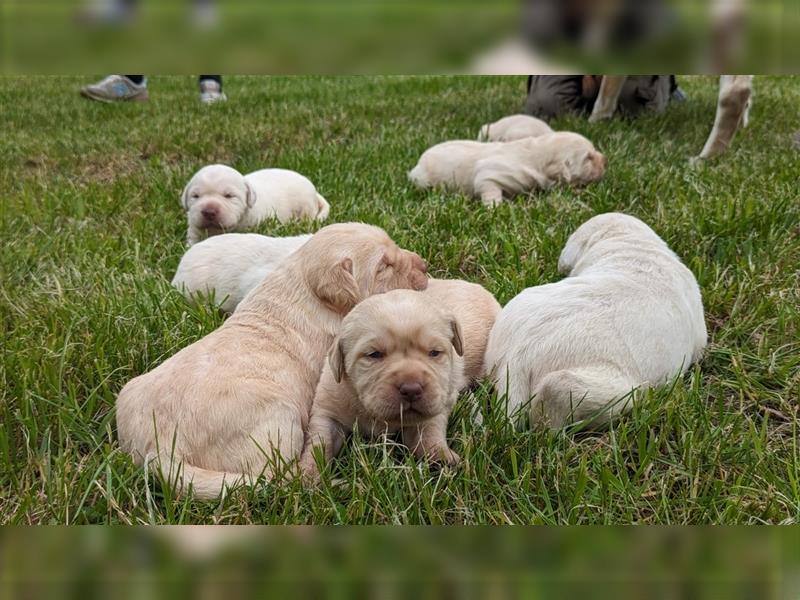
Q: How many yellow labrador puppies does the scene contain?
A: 7